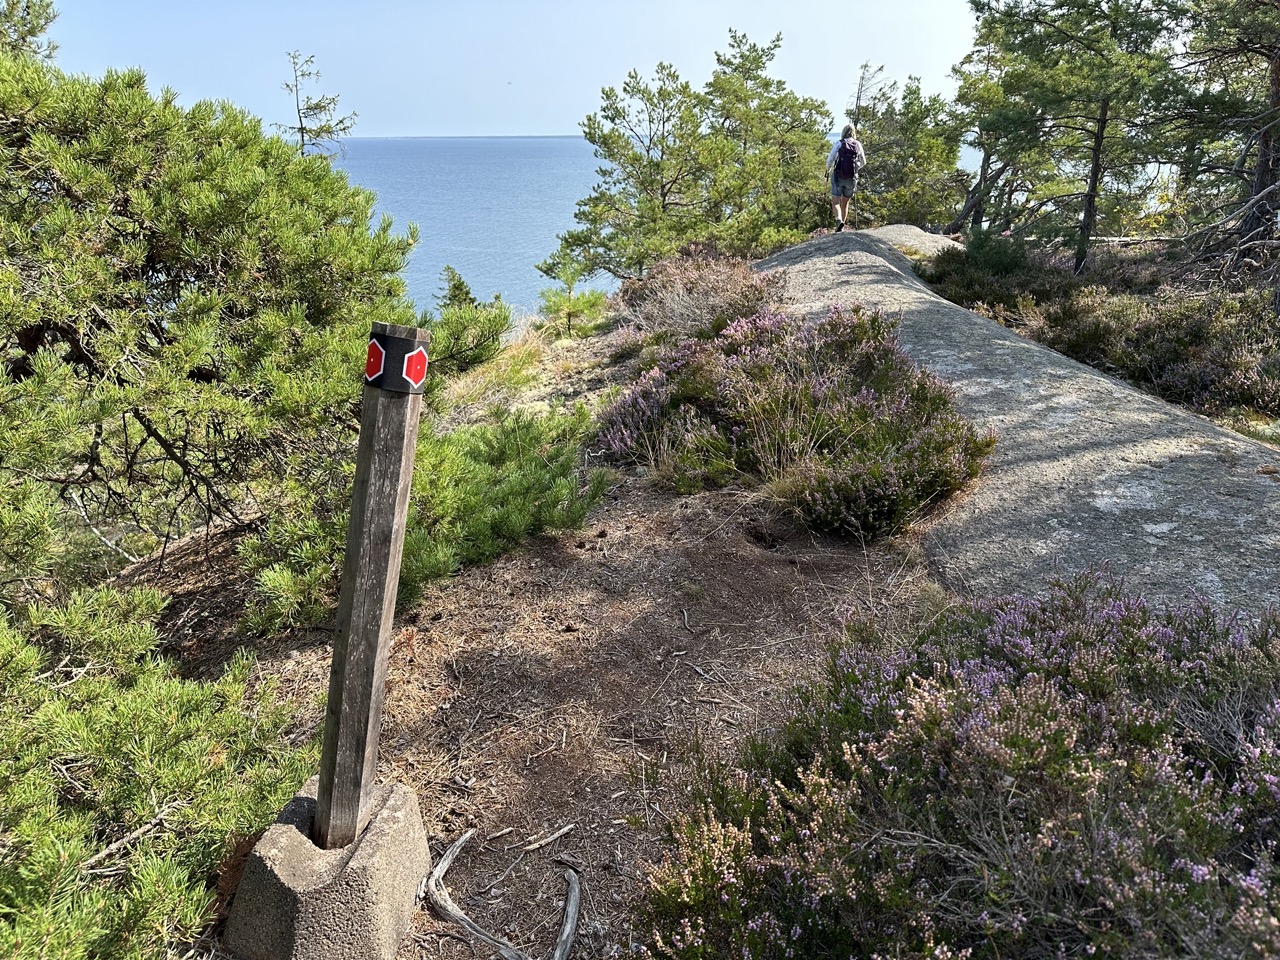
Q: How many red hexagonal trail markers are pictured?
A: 2